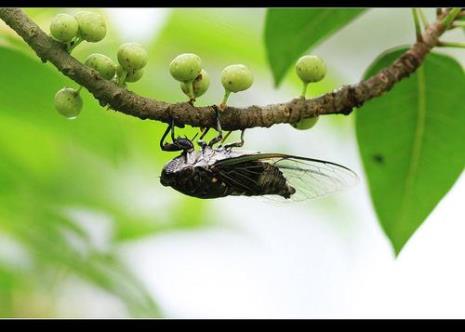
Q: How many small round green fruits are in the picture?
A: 11